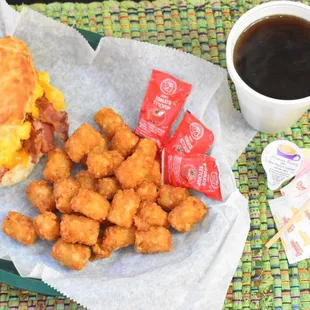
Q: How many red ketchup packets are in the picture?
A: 3